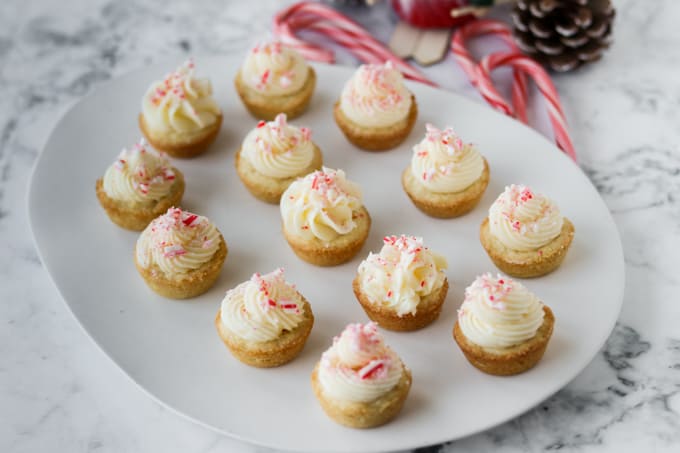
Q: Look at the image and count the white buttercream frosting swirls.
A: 13